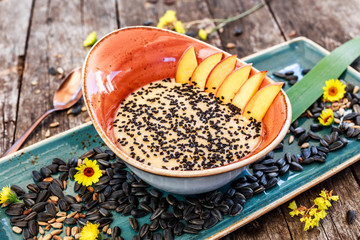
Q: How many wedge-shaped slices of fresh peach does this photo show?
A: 6